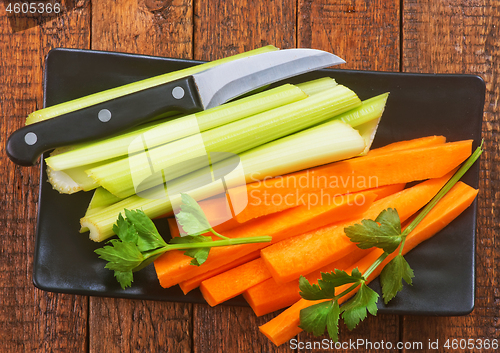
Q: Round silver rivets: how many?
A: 3